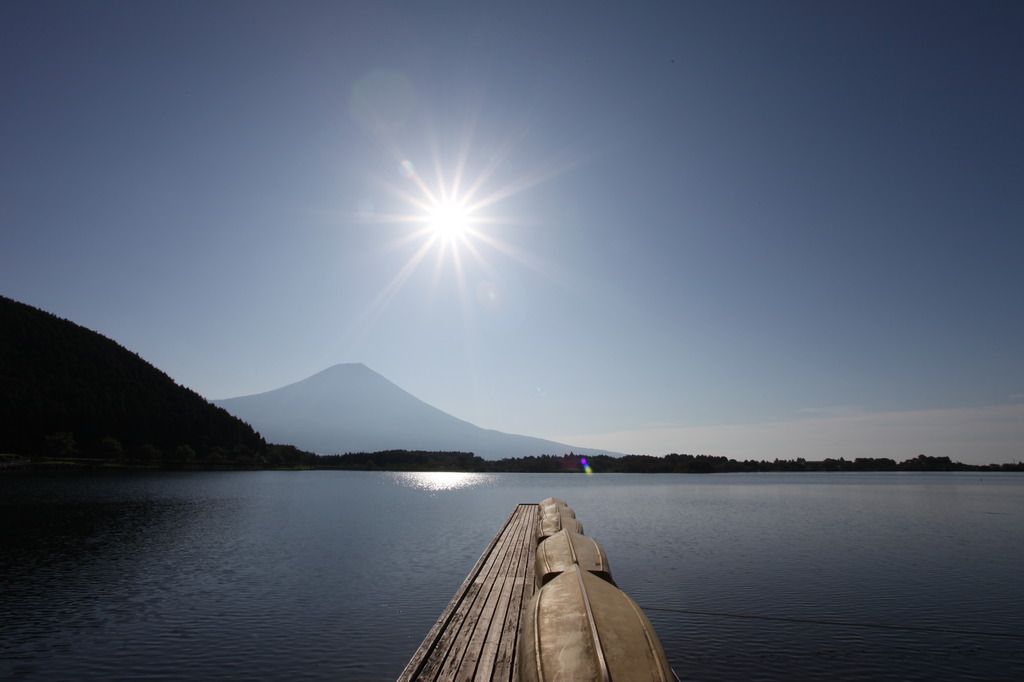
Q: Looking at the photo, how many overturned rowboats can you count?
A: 5